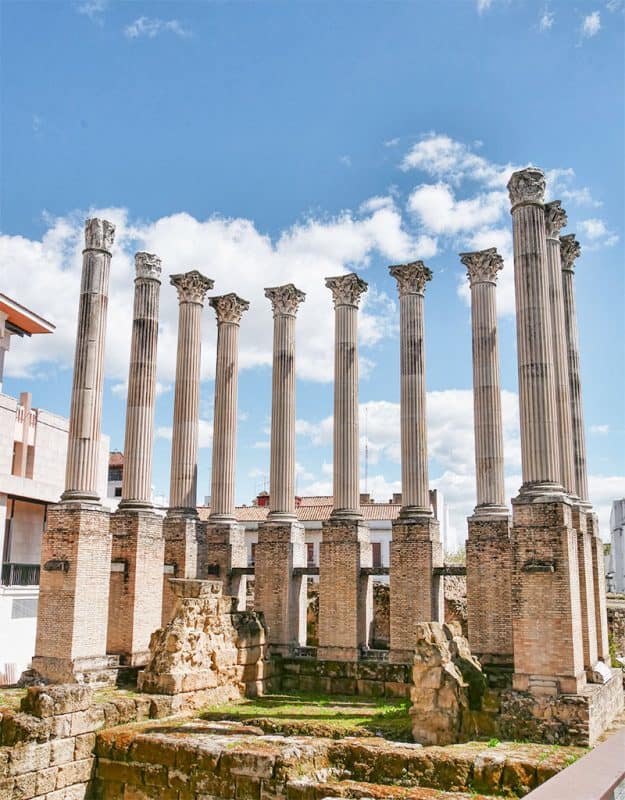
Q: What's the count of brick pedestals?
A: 11